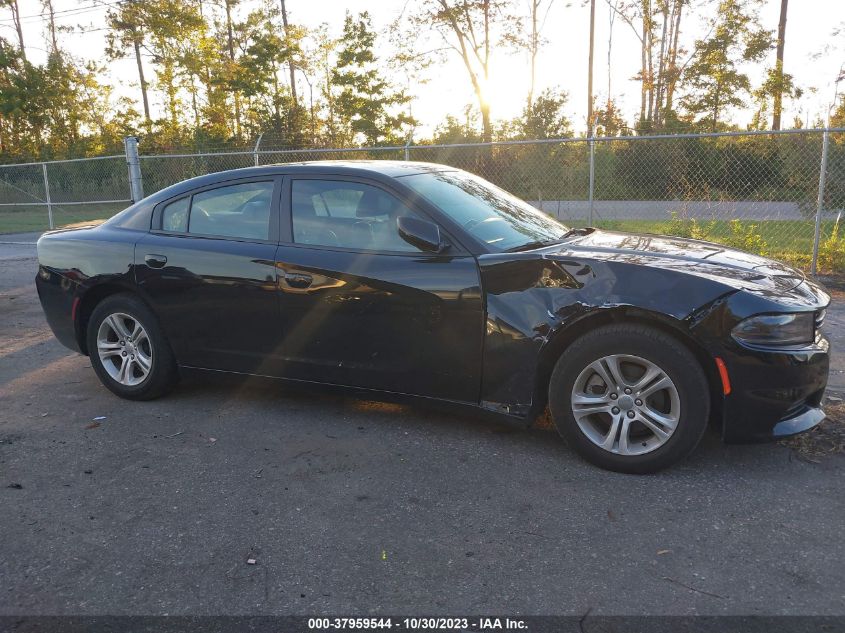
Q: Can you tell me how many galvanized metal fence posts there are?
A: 6